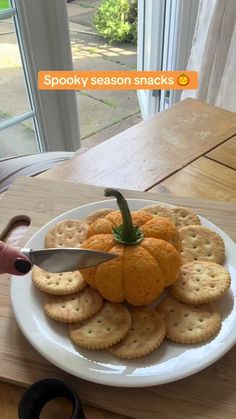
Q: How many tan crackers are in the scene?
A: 11